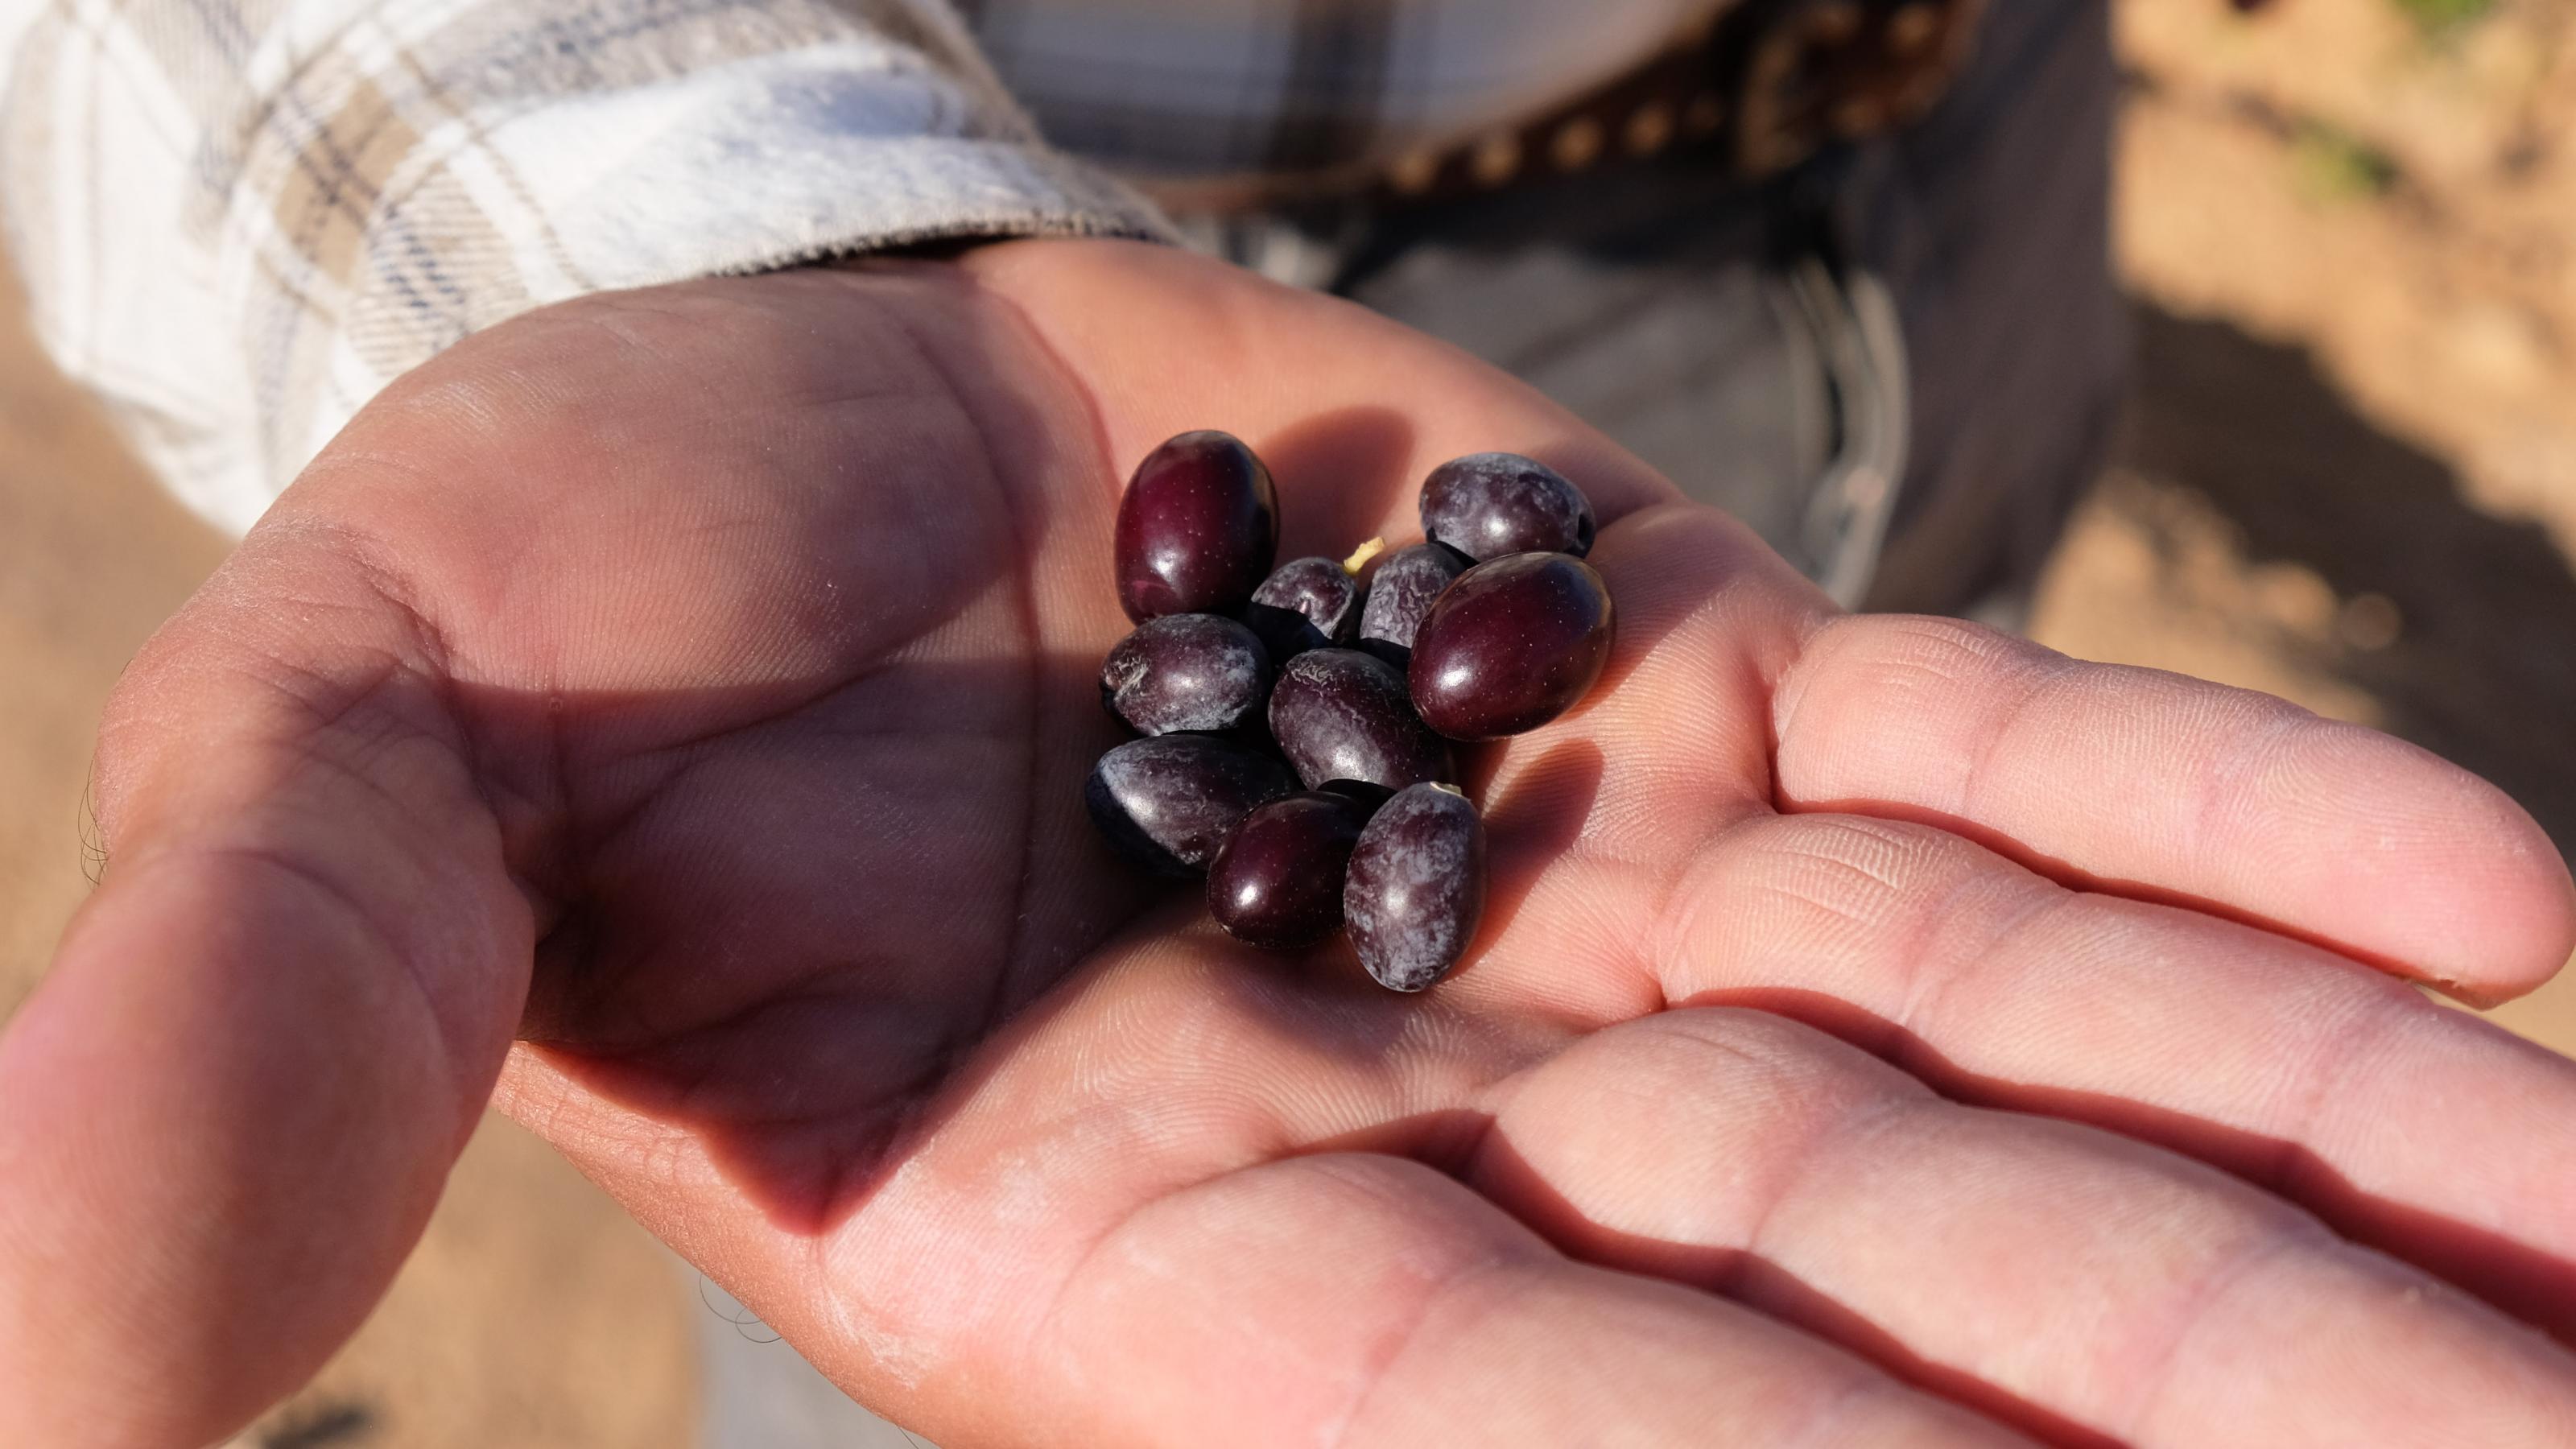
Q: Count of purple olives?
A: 10